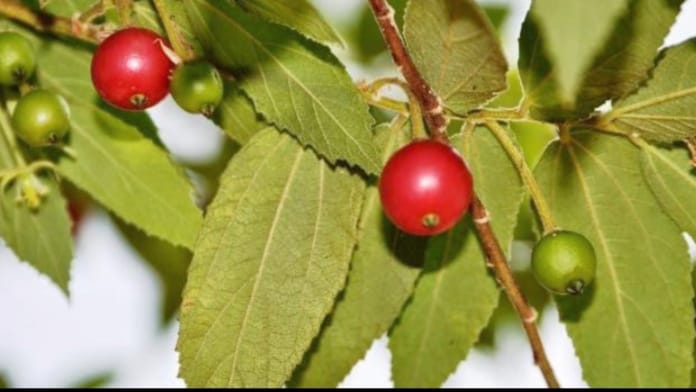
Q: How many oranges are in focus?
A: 0